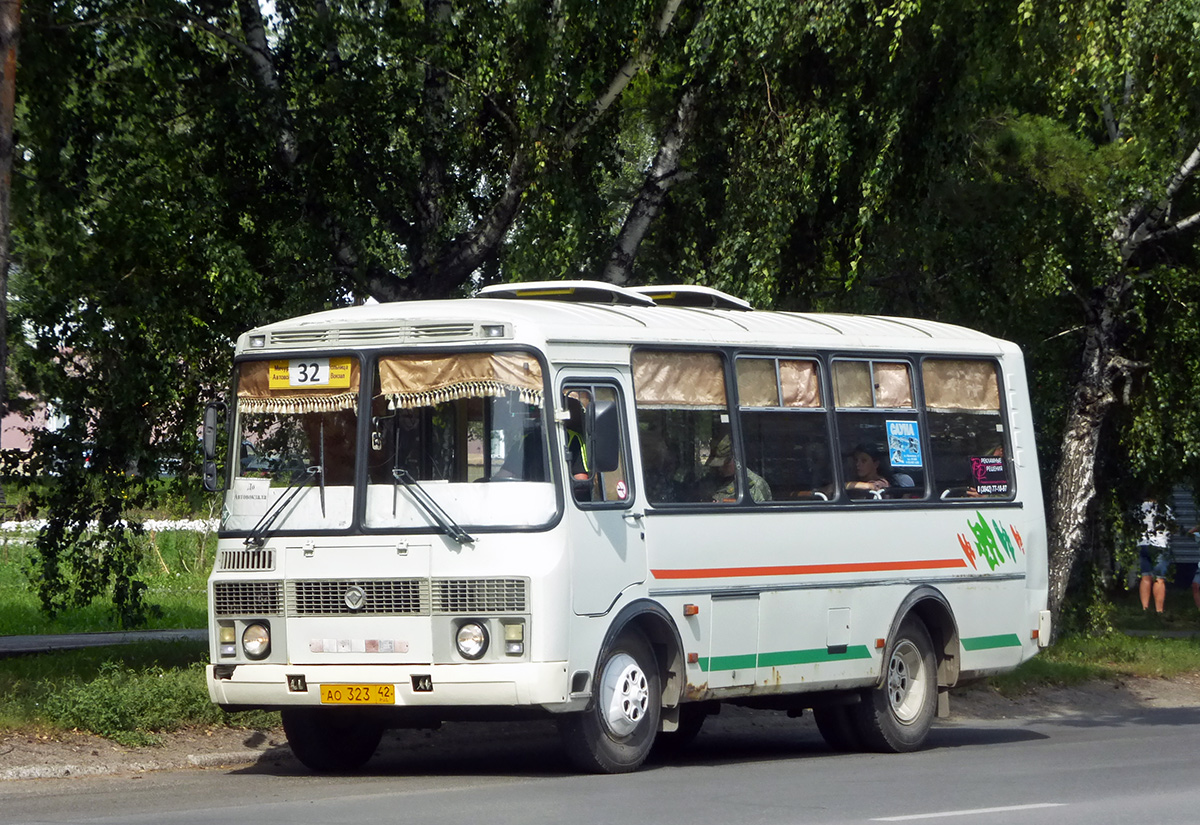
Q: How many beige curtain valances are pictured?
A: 6